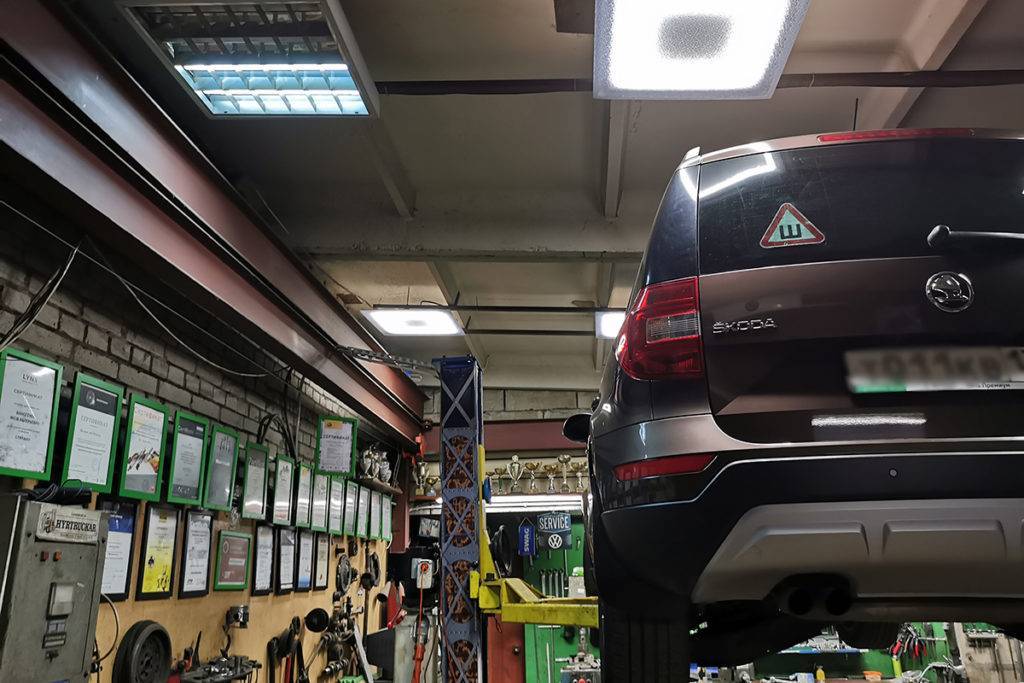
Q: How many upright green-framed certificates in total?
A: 15